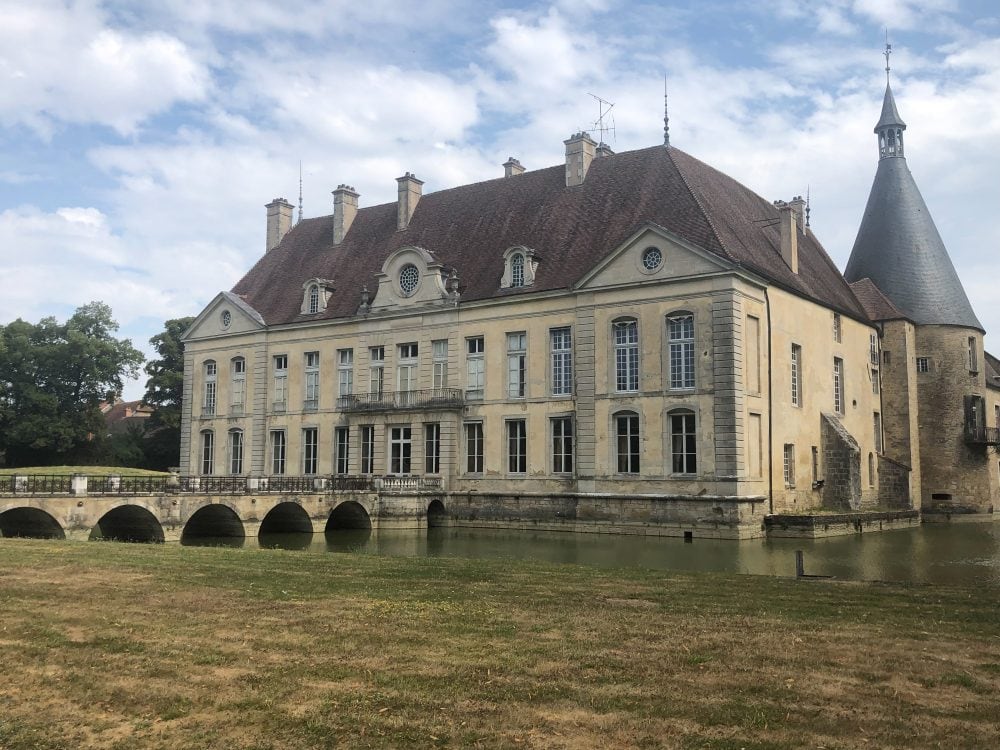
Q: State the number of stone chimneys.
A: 8